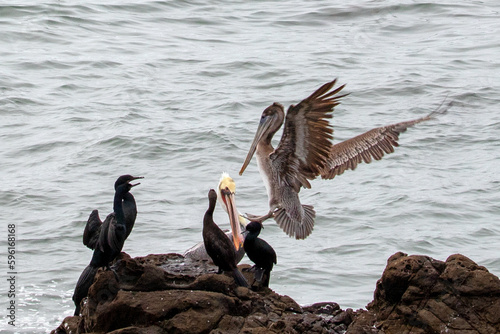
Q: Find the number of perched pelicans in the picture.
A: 1